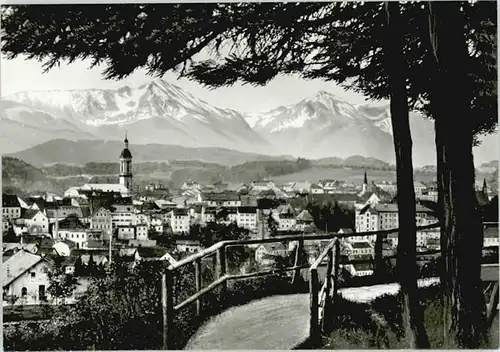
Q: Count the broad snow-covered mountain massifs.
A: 2